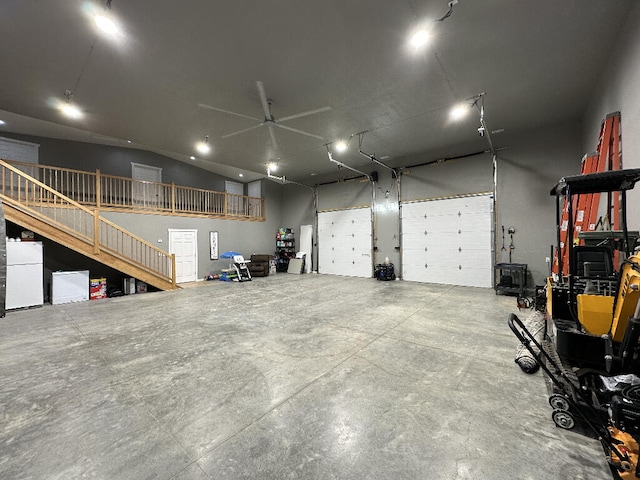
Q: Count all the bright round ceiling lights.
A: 7